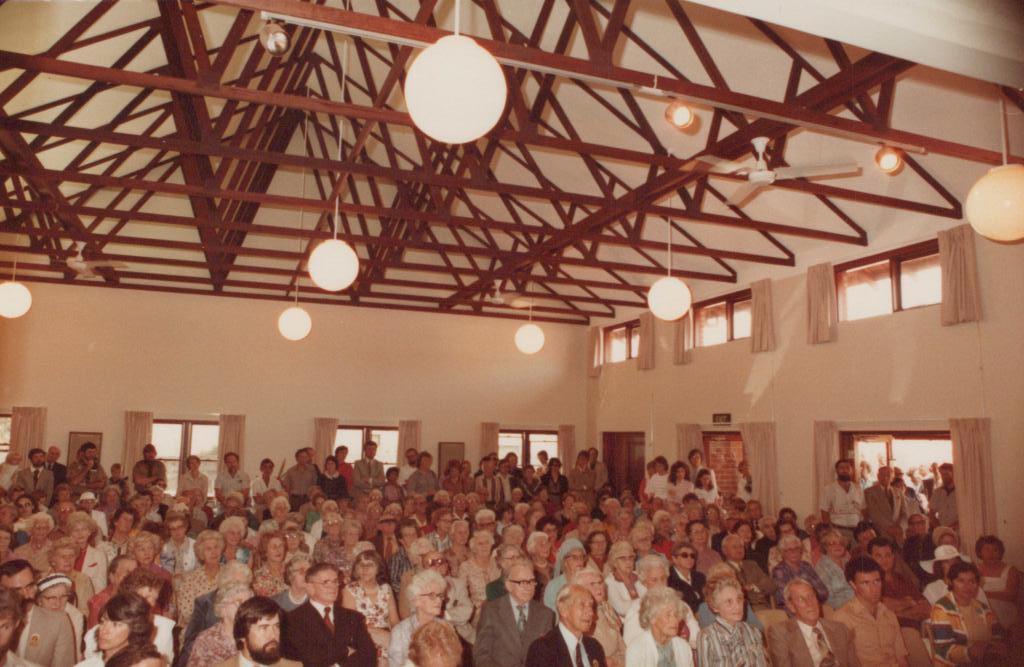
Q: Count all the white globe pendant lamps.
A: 7